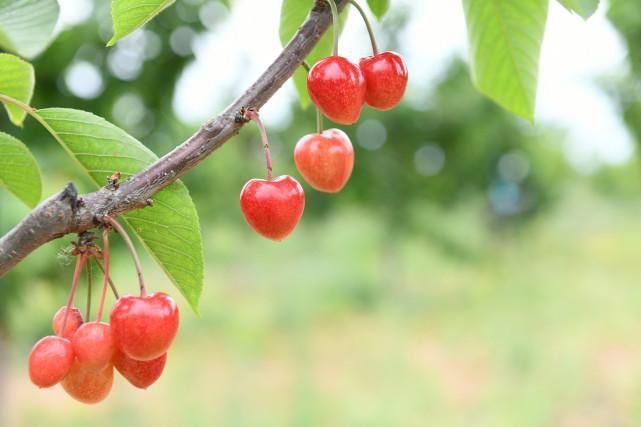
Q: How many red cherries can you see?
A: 10